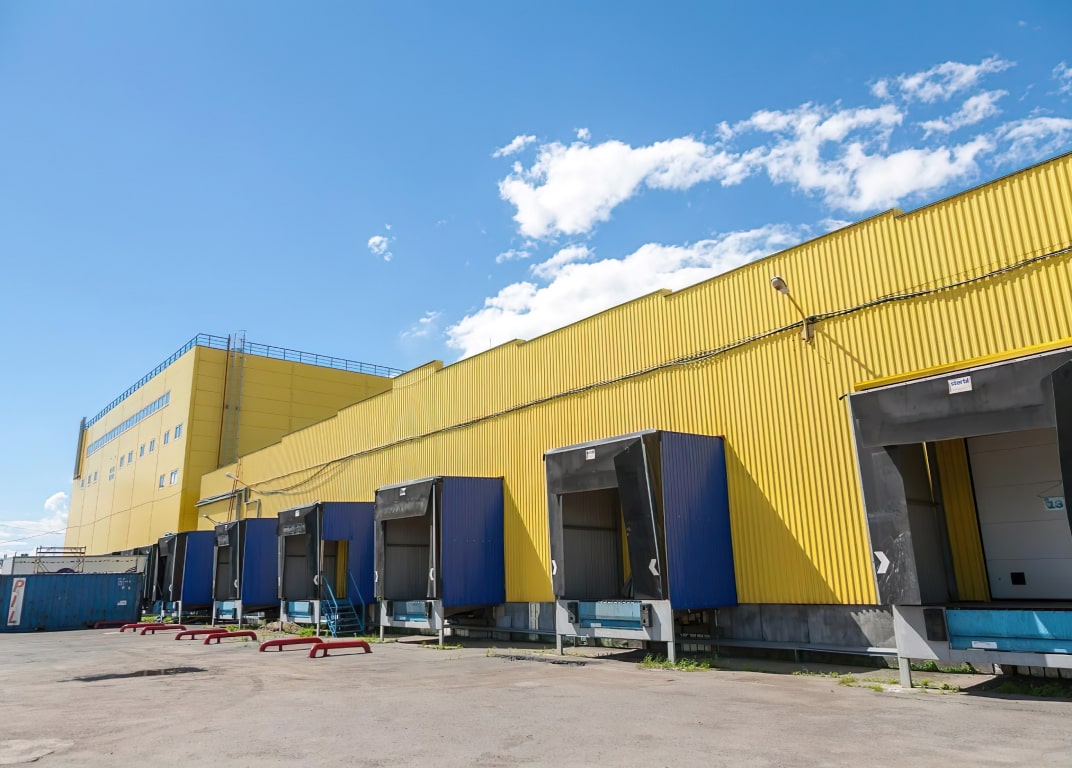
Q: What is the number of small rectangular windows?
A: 12